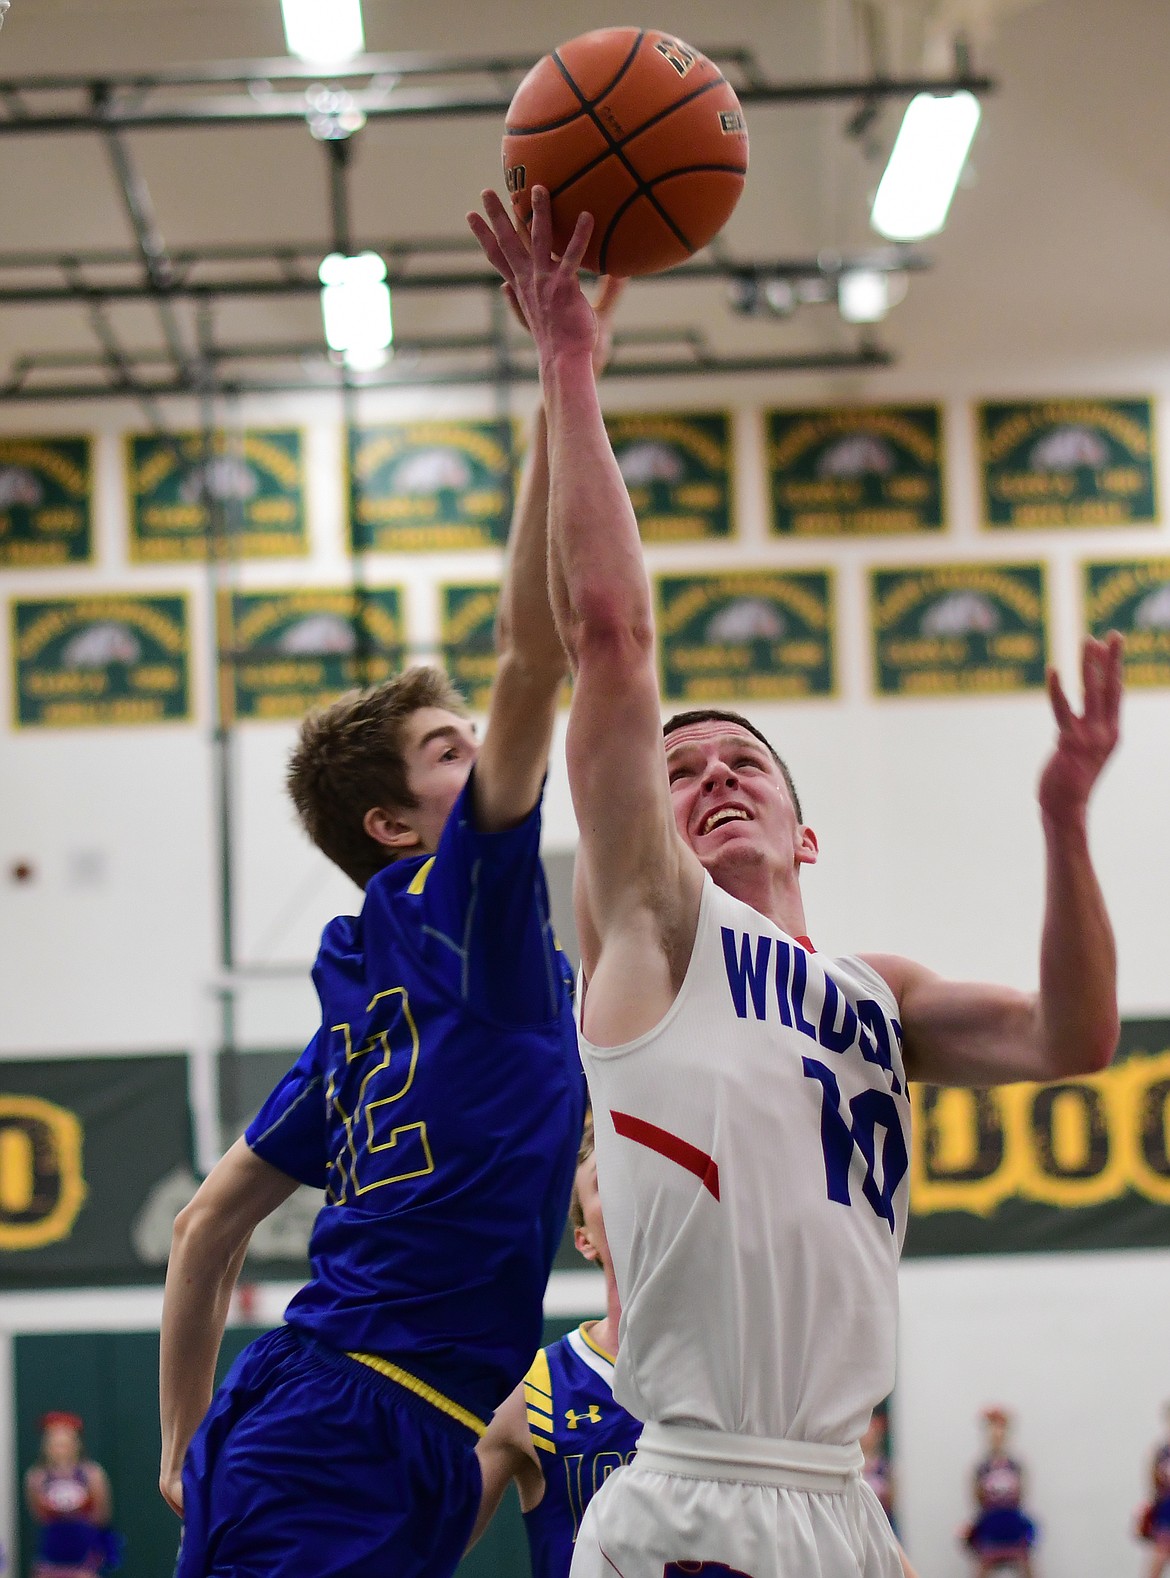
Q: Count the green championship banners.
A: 12